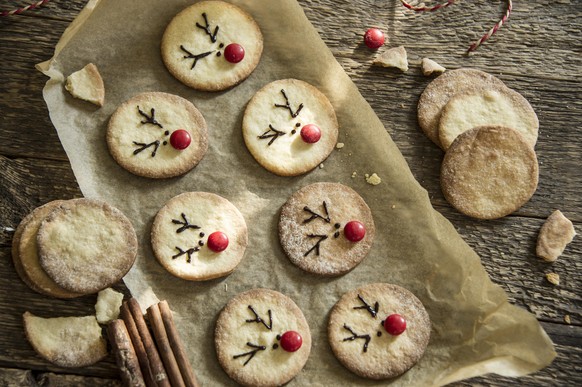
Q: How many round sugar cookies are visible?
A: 13